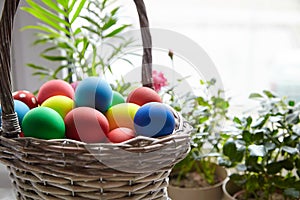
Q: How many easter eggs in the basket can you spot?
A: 12